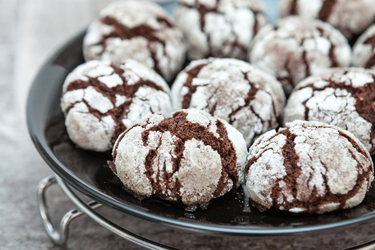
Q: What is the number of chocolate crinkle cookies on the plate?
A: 10